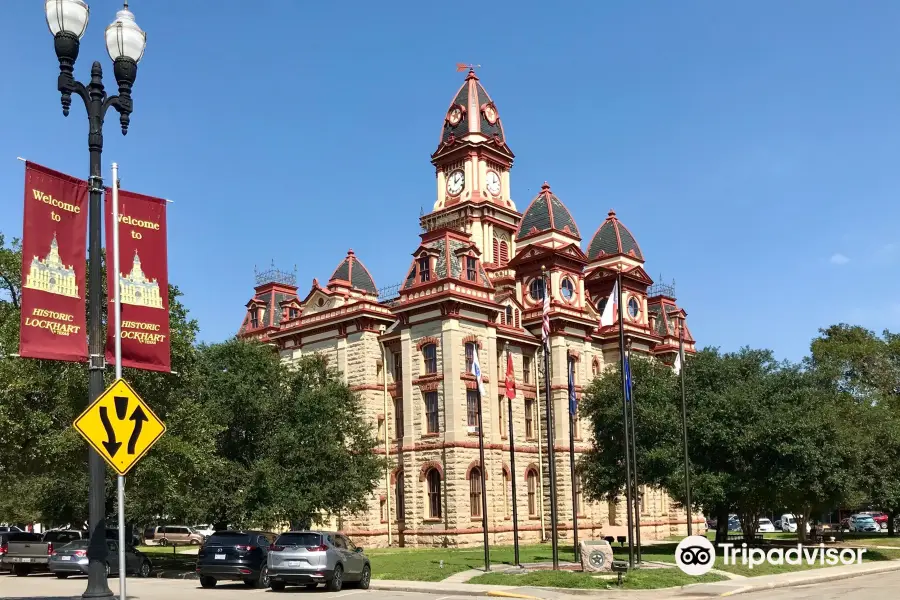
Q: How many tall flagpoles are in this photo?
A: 7